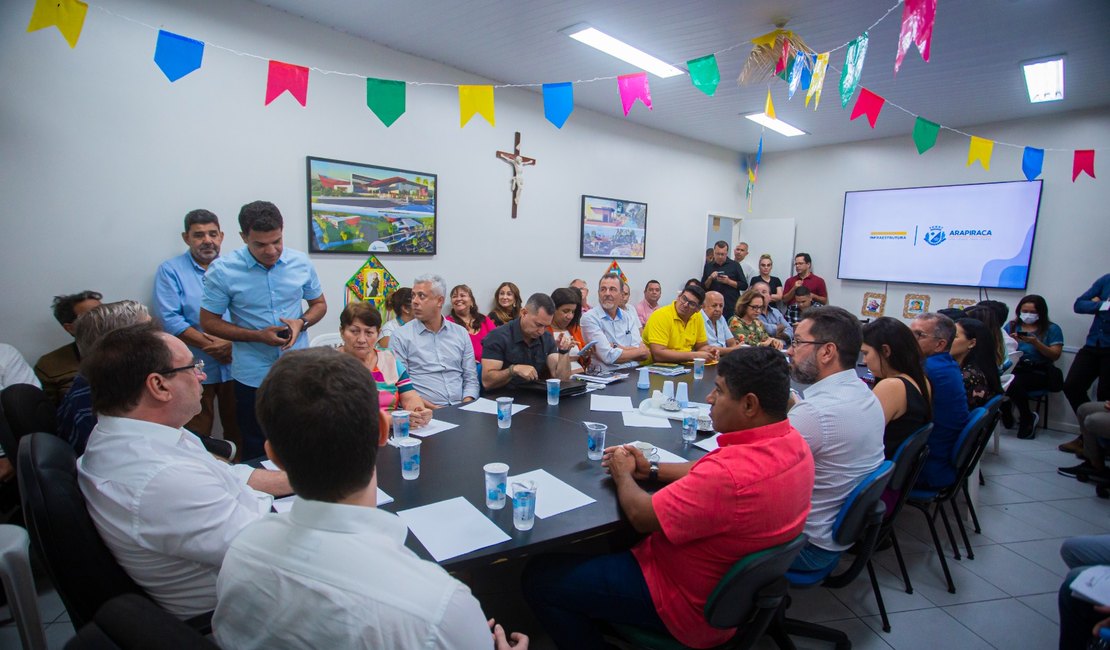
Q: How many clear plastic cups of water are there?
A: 9